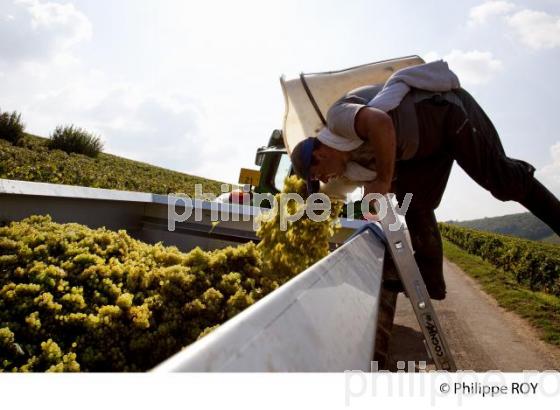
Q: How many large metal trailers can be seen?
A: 1